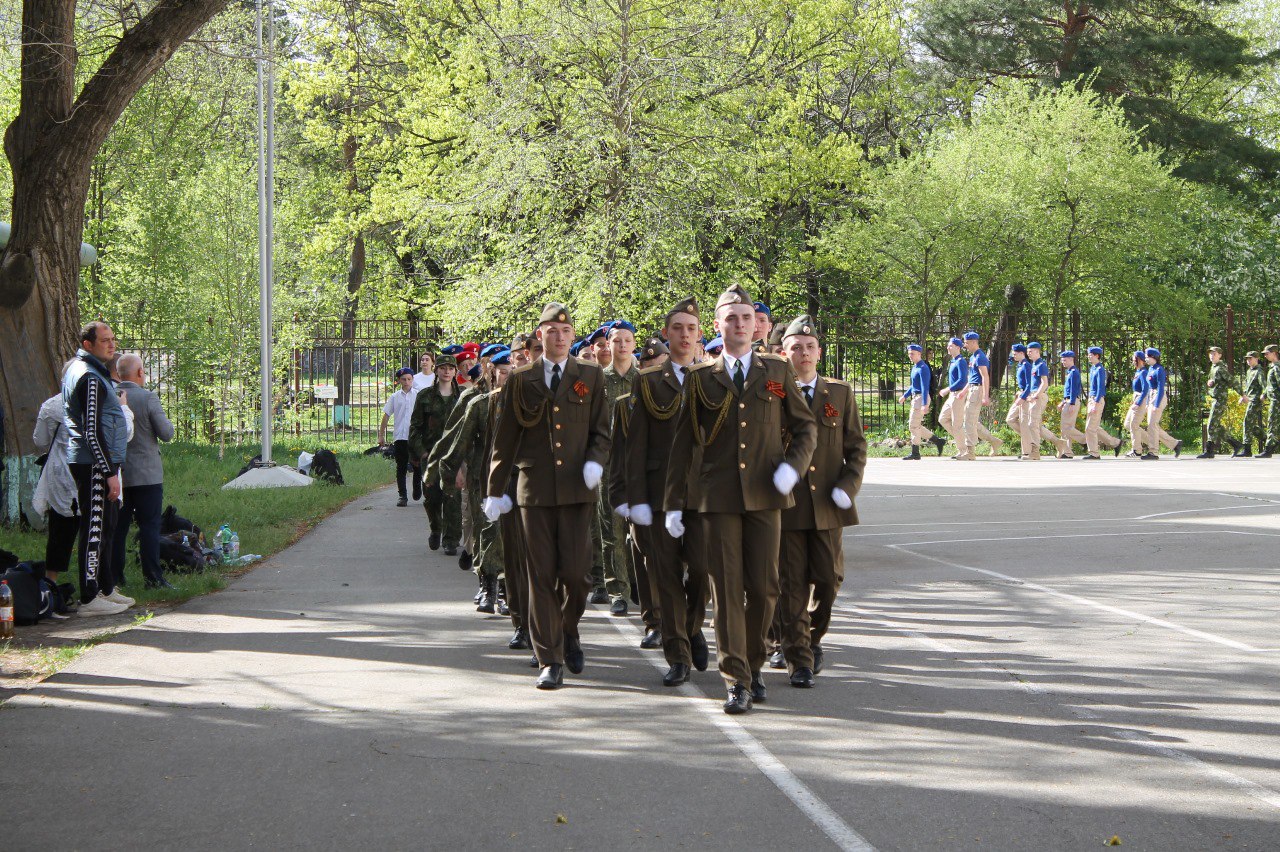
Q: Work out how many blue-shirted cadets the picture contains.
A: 9